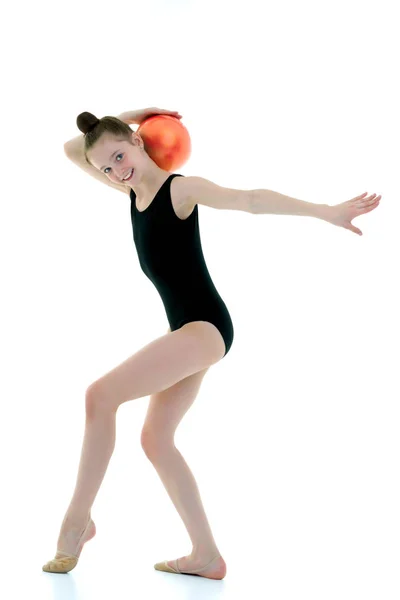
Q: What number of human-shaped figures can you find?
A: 1